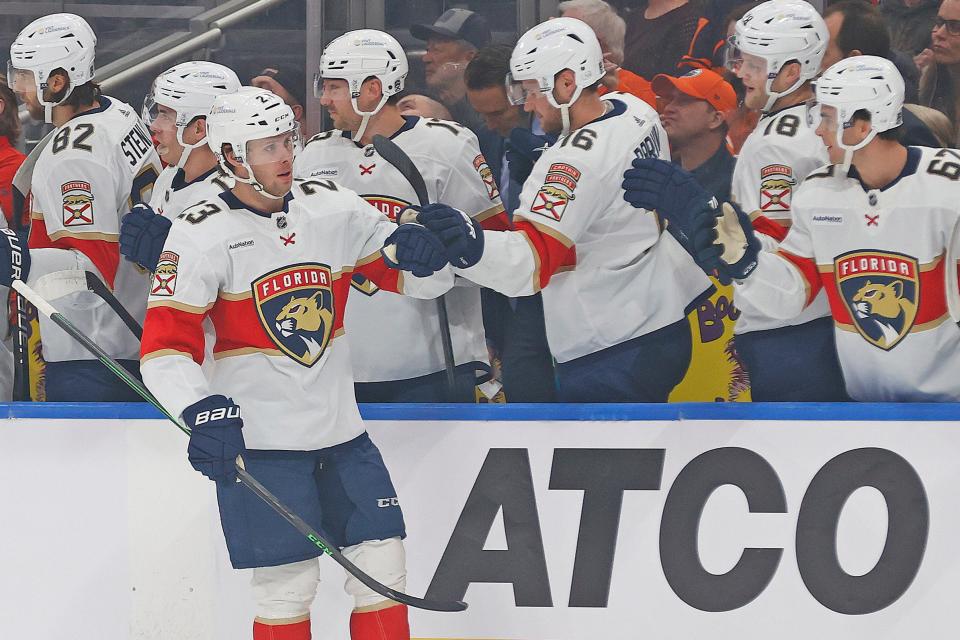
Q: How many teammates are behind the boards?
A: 6